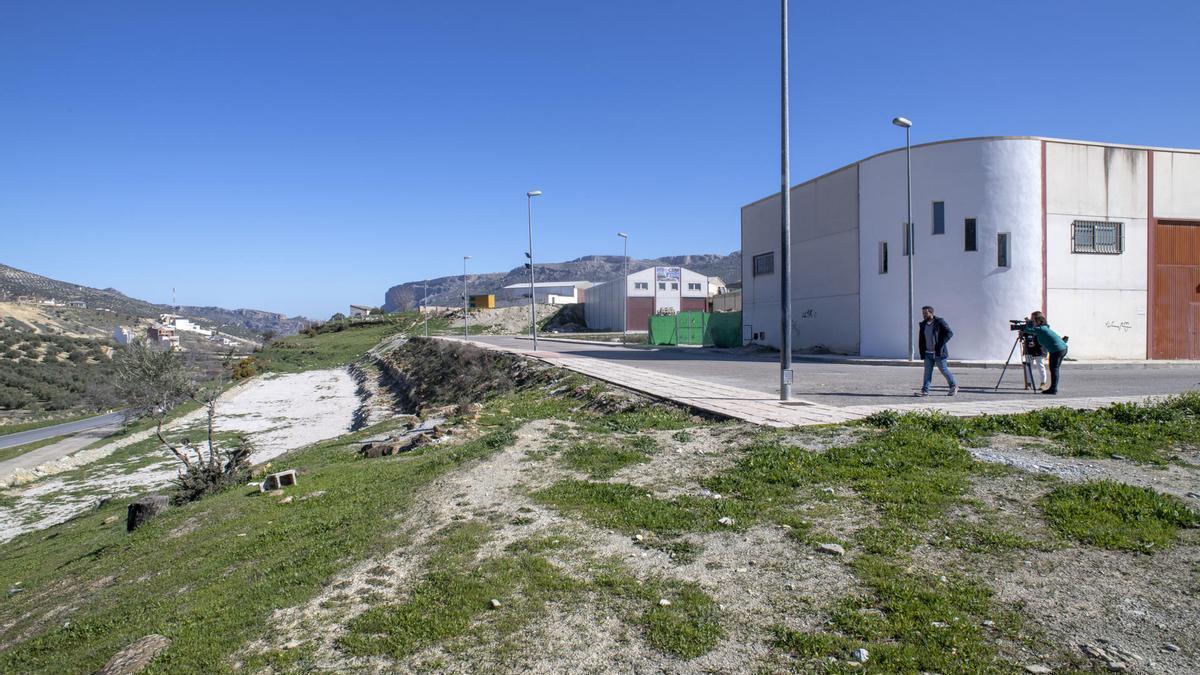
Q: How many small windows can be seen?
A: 5